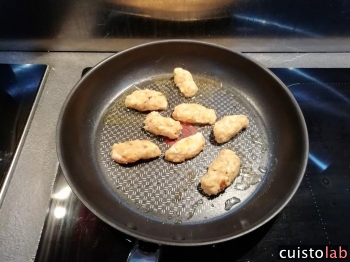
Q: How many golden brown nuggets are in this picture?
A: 8